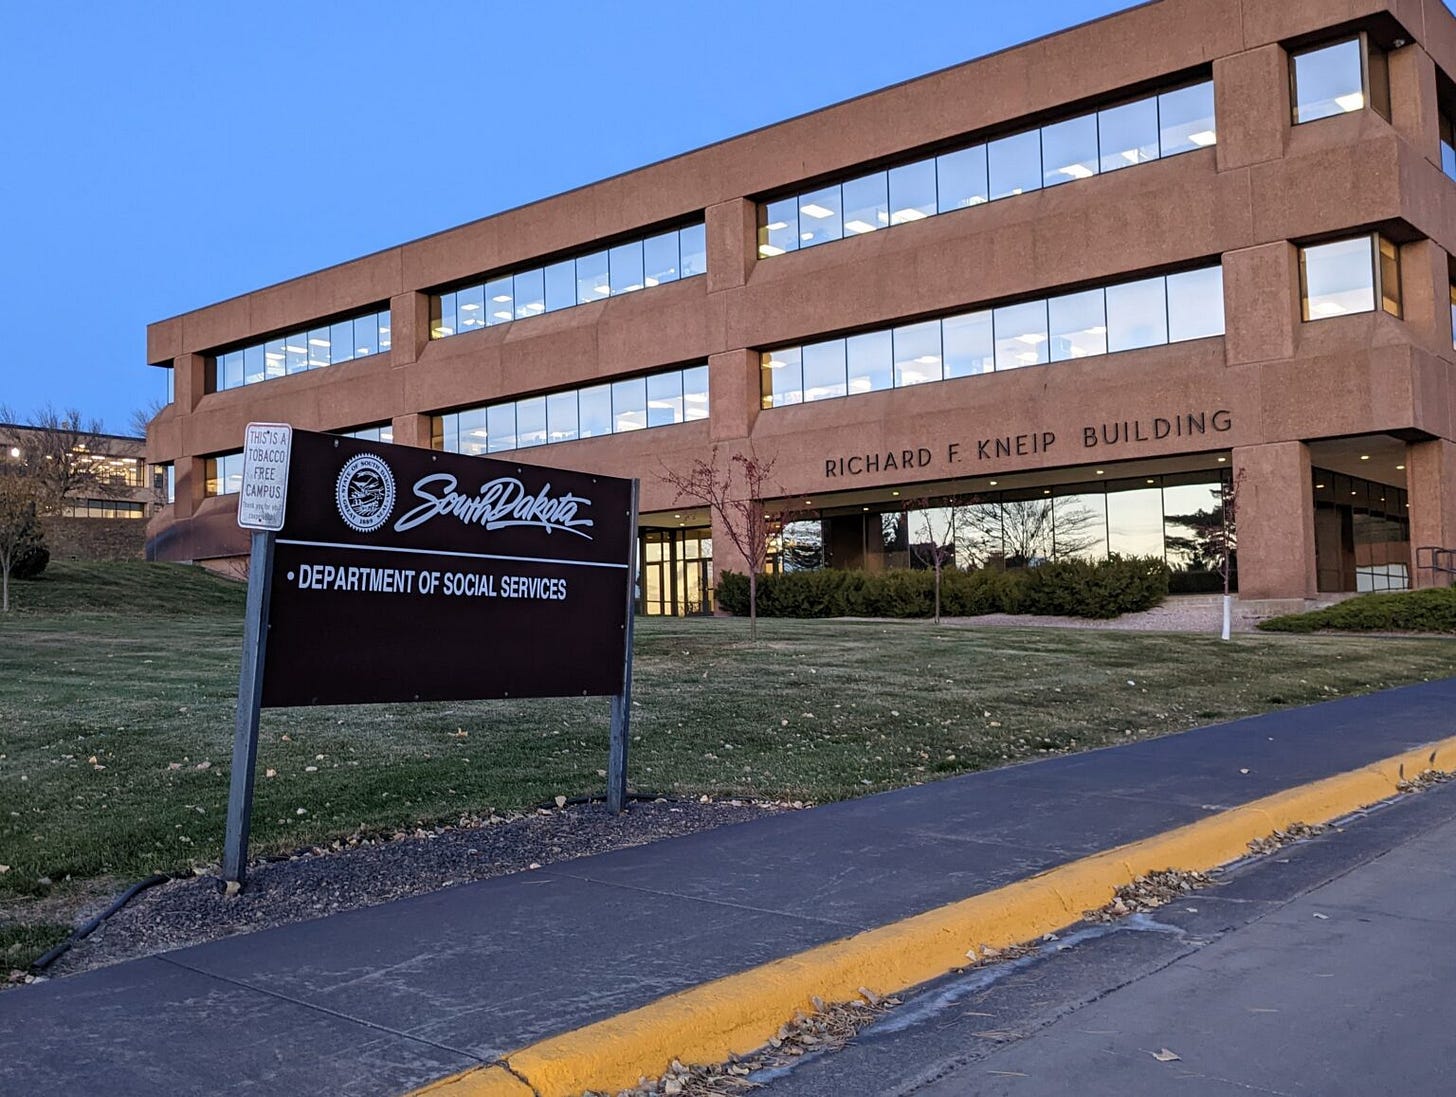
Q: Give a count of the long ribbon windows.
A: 6